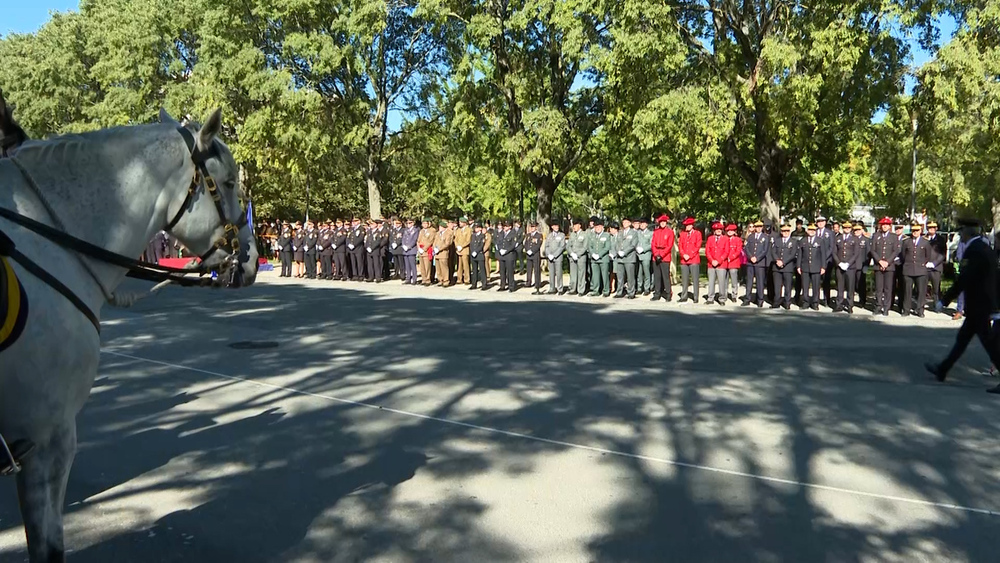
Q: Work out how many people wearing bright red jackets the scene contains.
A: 4